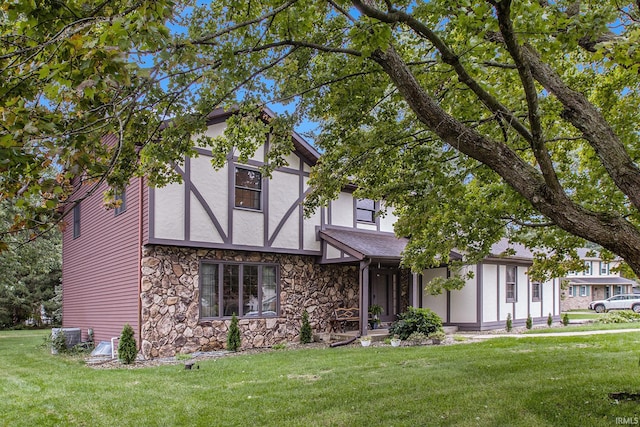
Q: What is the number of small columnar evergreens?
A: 7